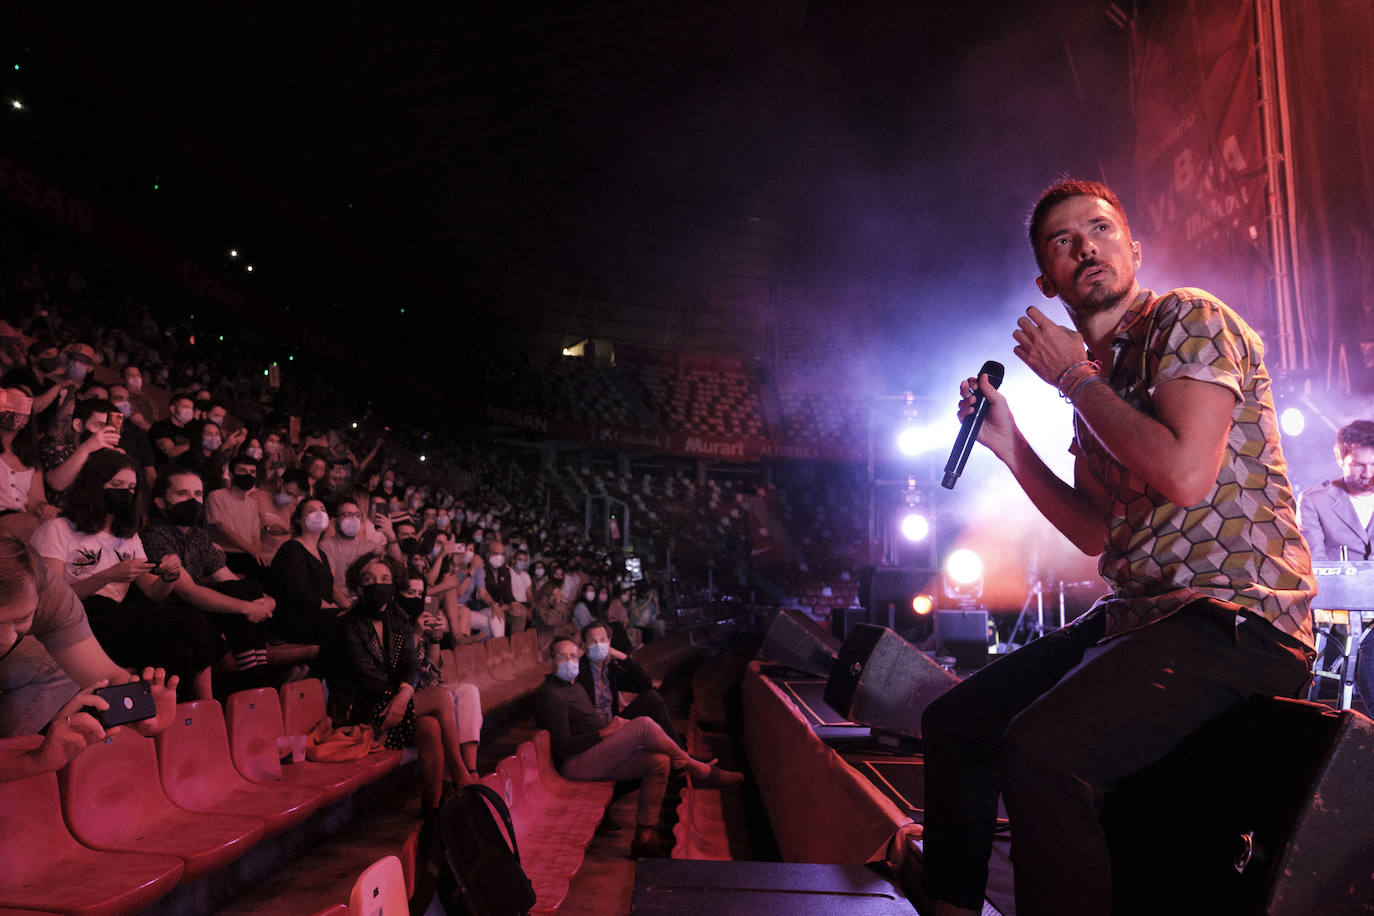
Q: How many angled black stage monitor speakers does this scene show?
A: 3